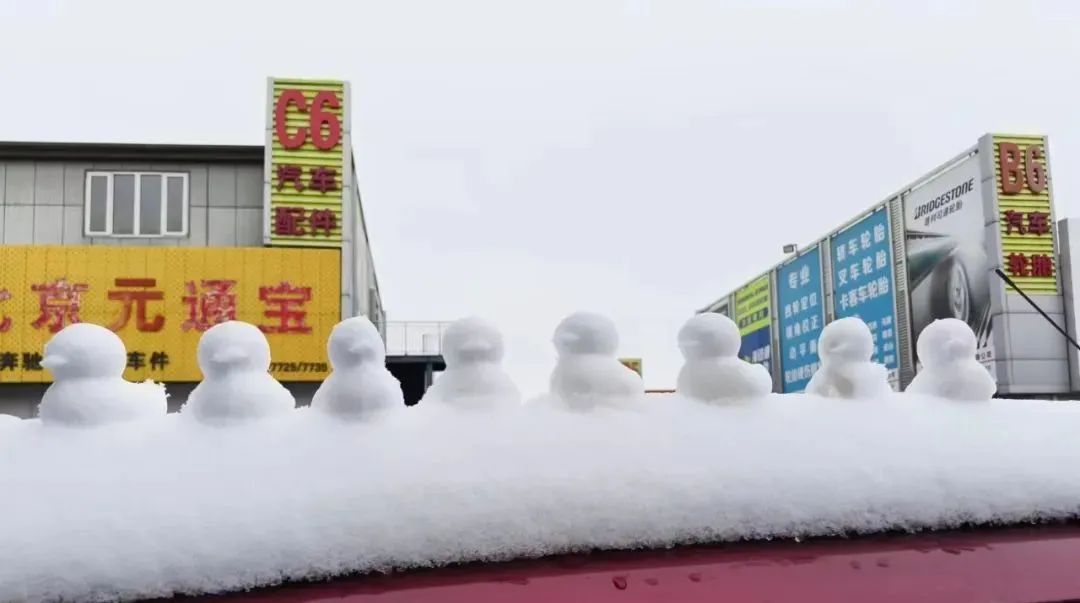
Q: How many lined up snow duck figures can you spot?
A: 8